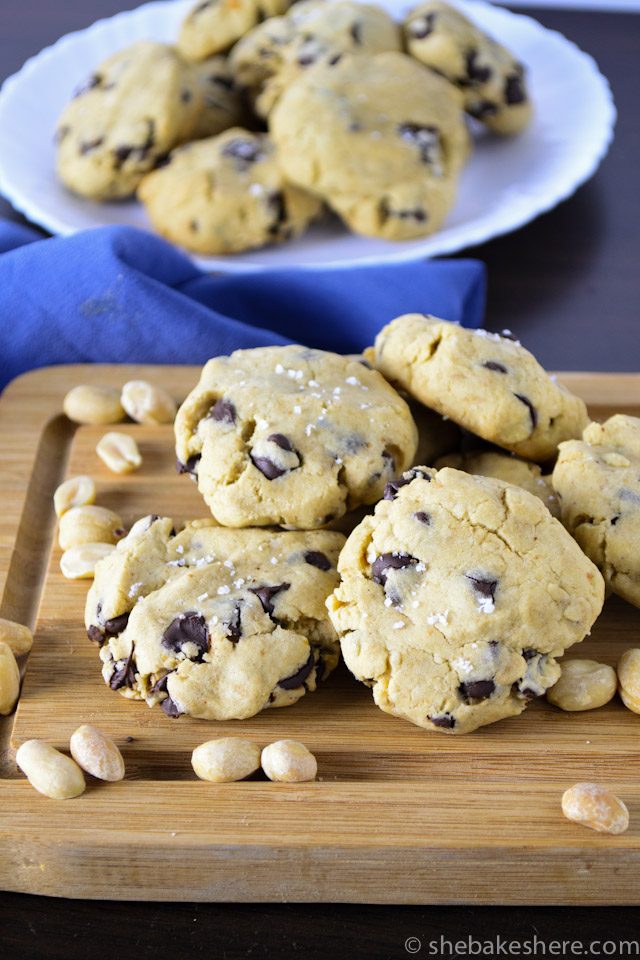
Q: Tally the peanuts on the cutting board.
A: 15